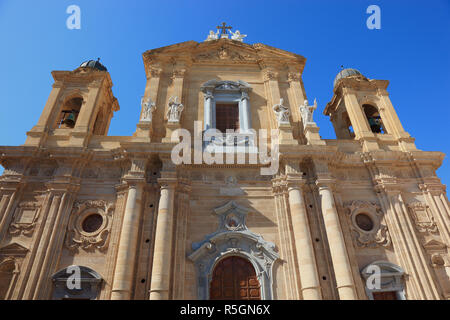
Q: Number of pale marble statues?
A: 6